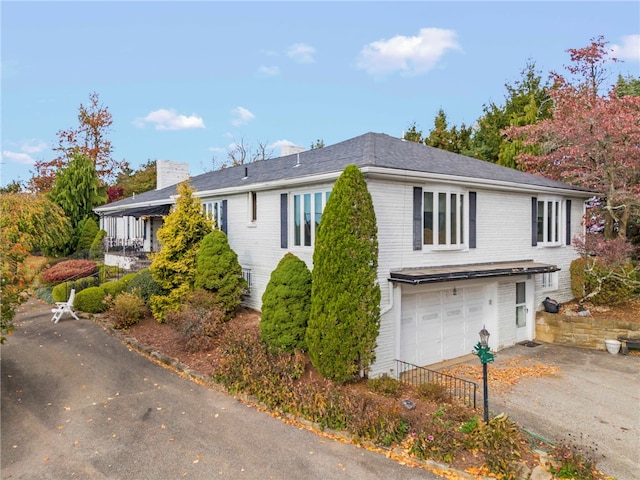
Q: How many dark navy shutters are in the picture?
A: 6